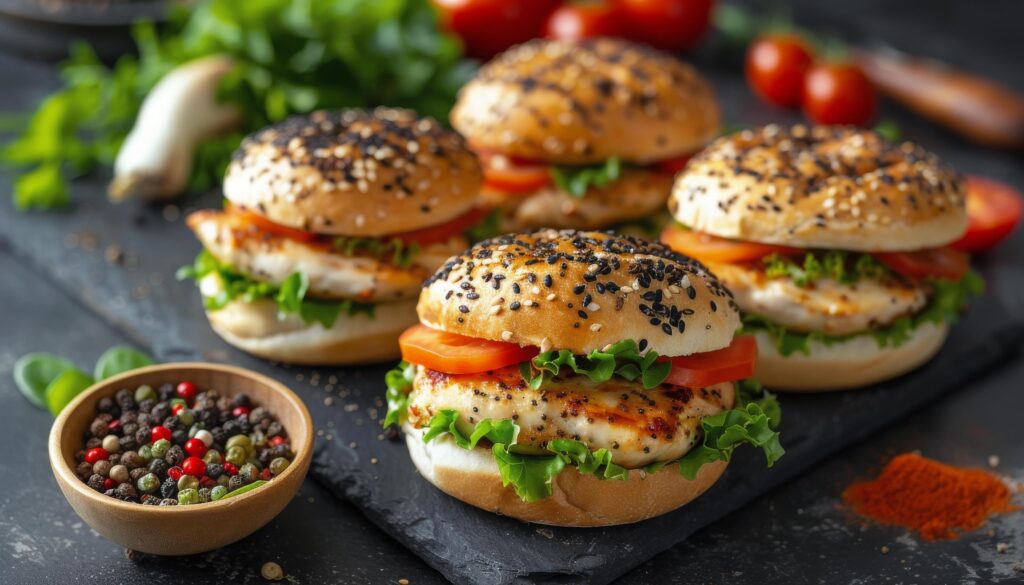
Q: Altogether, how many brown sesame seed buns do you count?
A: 4